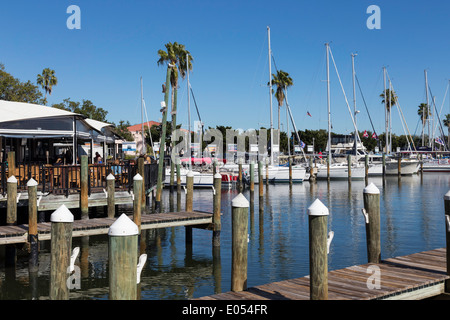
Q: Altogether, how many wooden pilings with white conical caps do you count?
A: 12